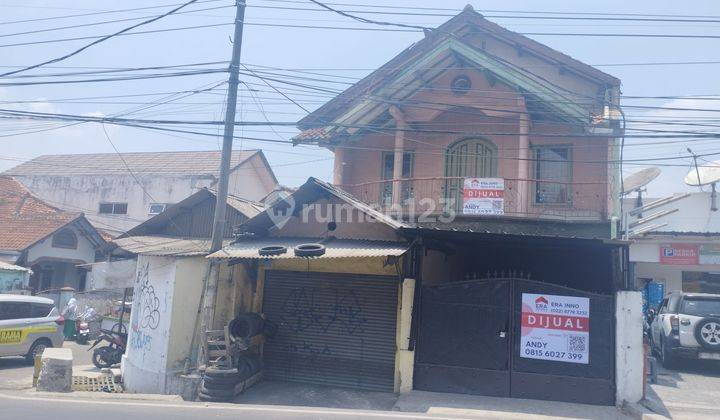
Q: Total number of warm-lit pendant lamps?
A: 0